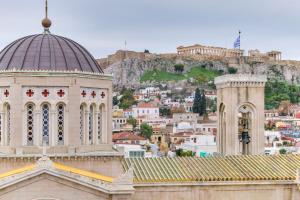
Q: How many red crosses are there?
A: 7